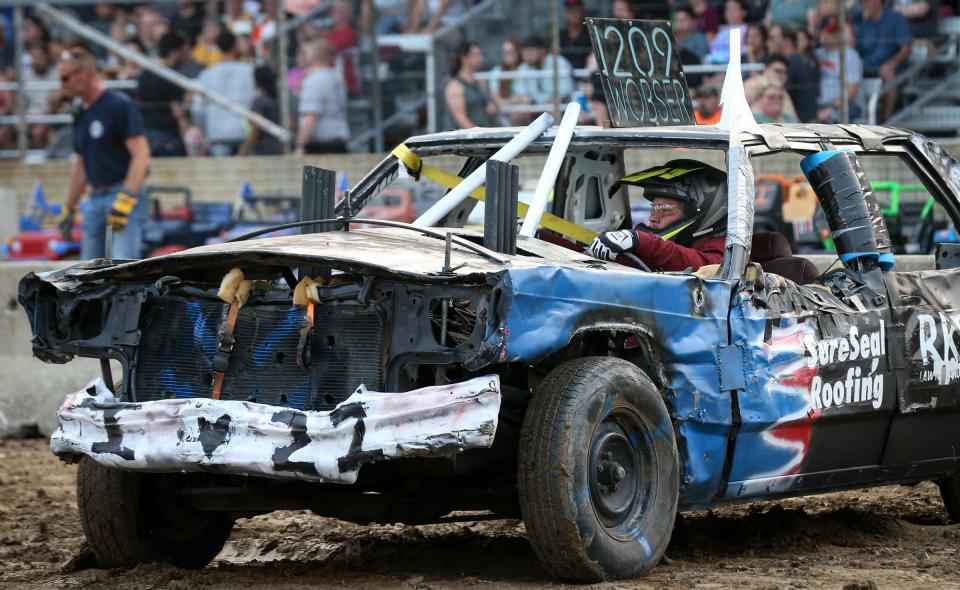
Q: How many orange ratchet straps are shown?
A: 2